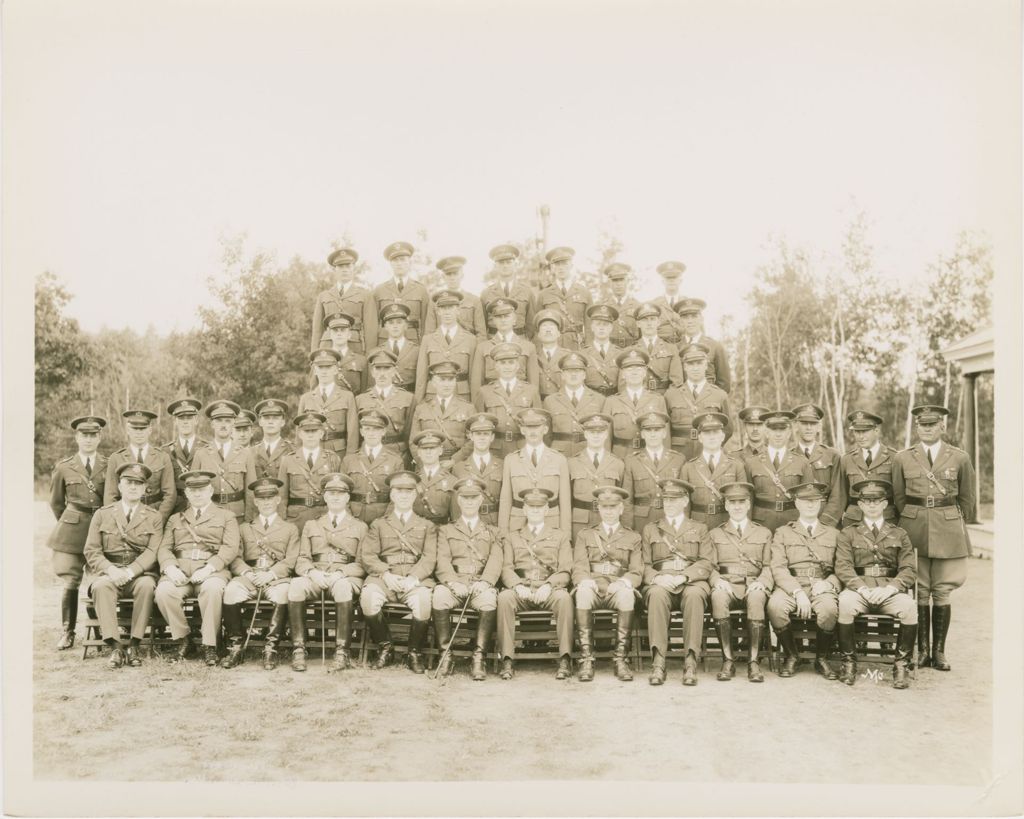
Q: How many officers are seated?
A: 12